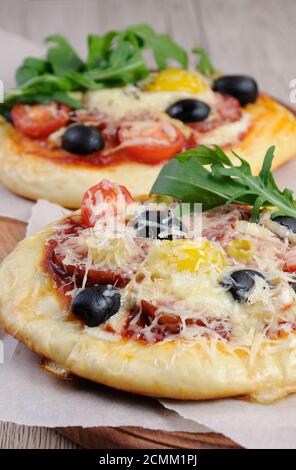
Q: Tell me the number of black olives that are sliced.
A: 0